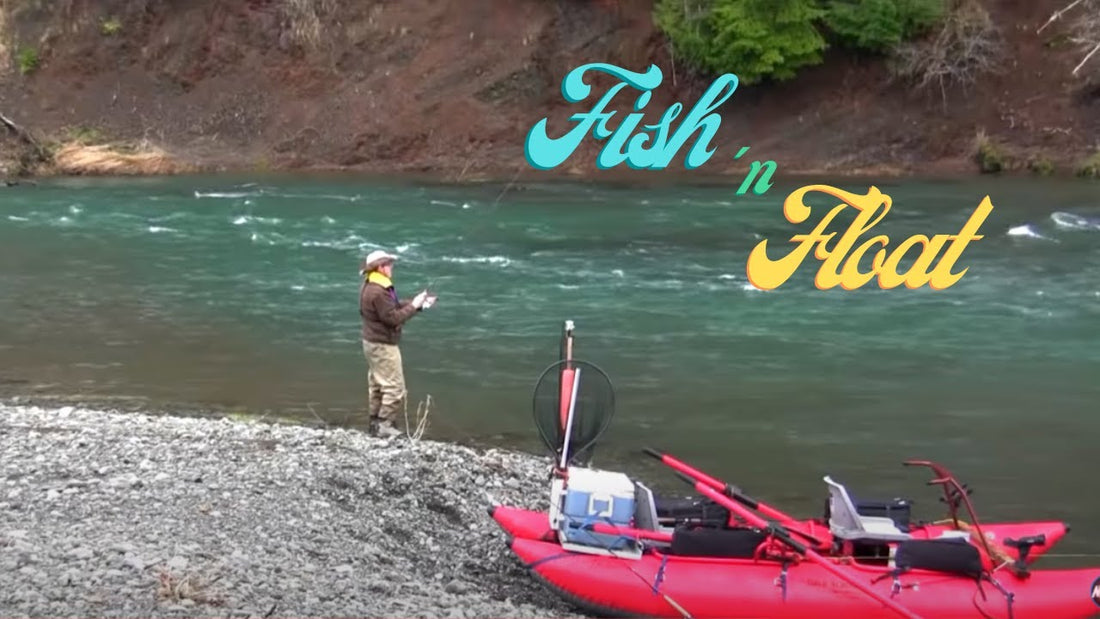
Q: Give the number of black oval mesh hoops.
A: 1